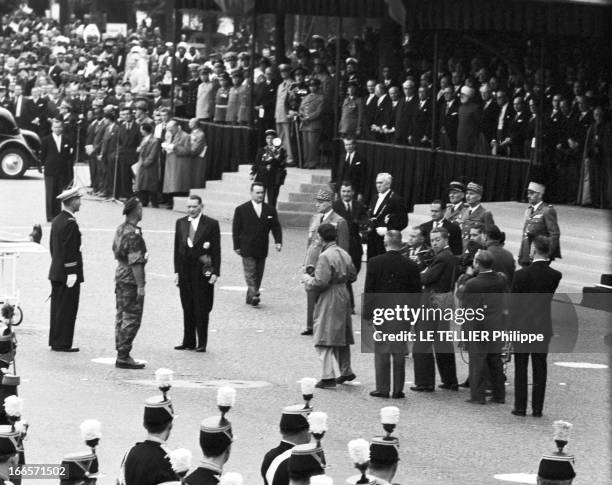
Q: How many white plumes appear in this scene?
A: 12